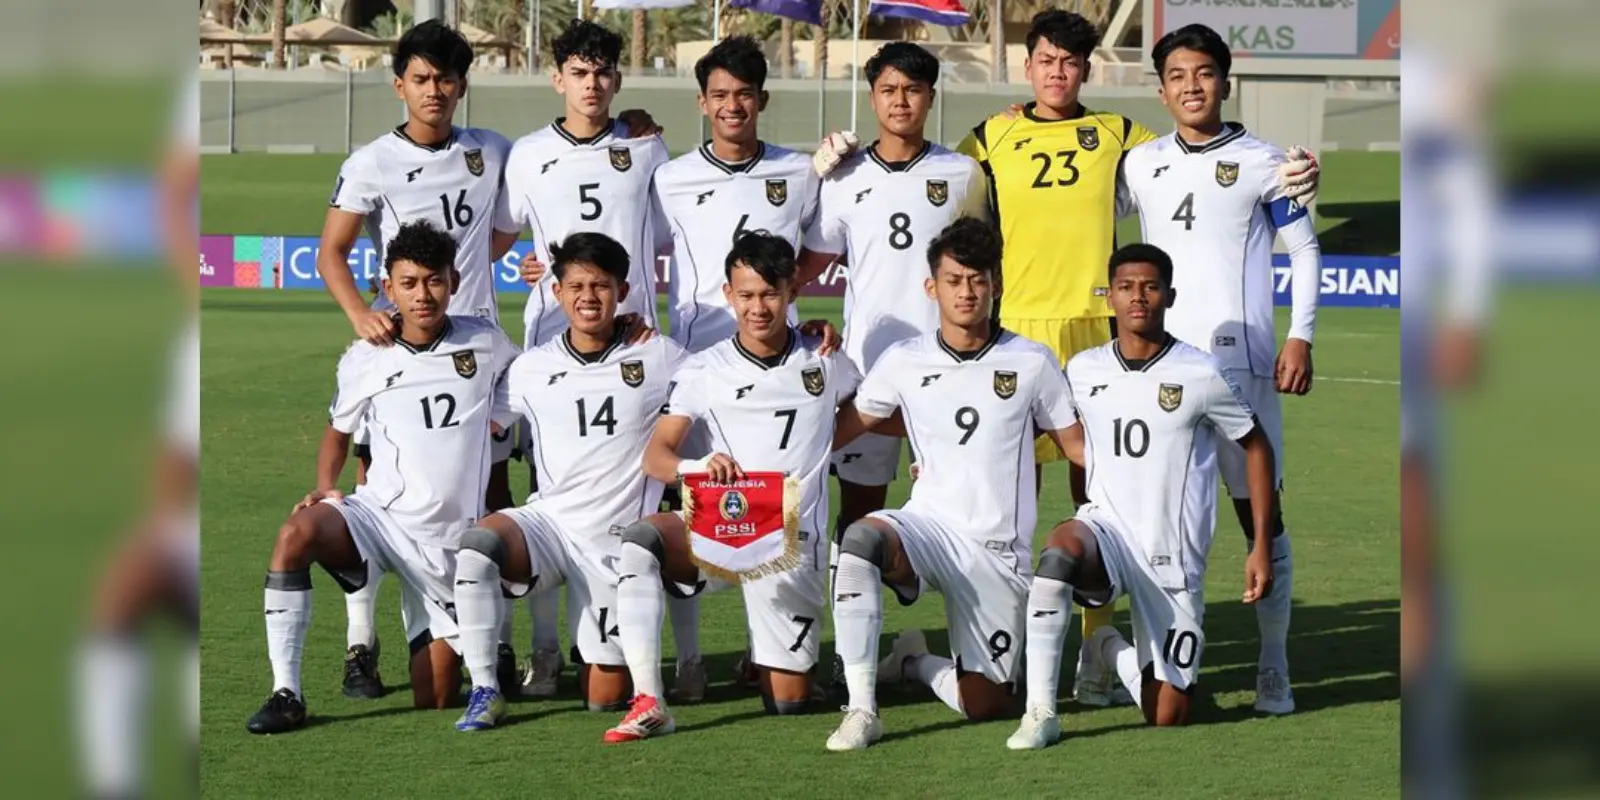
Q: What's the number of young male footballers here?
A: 11